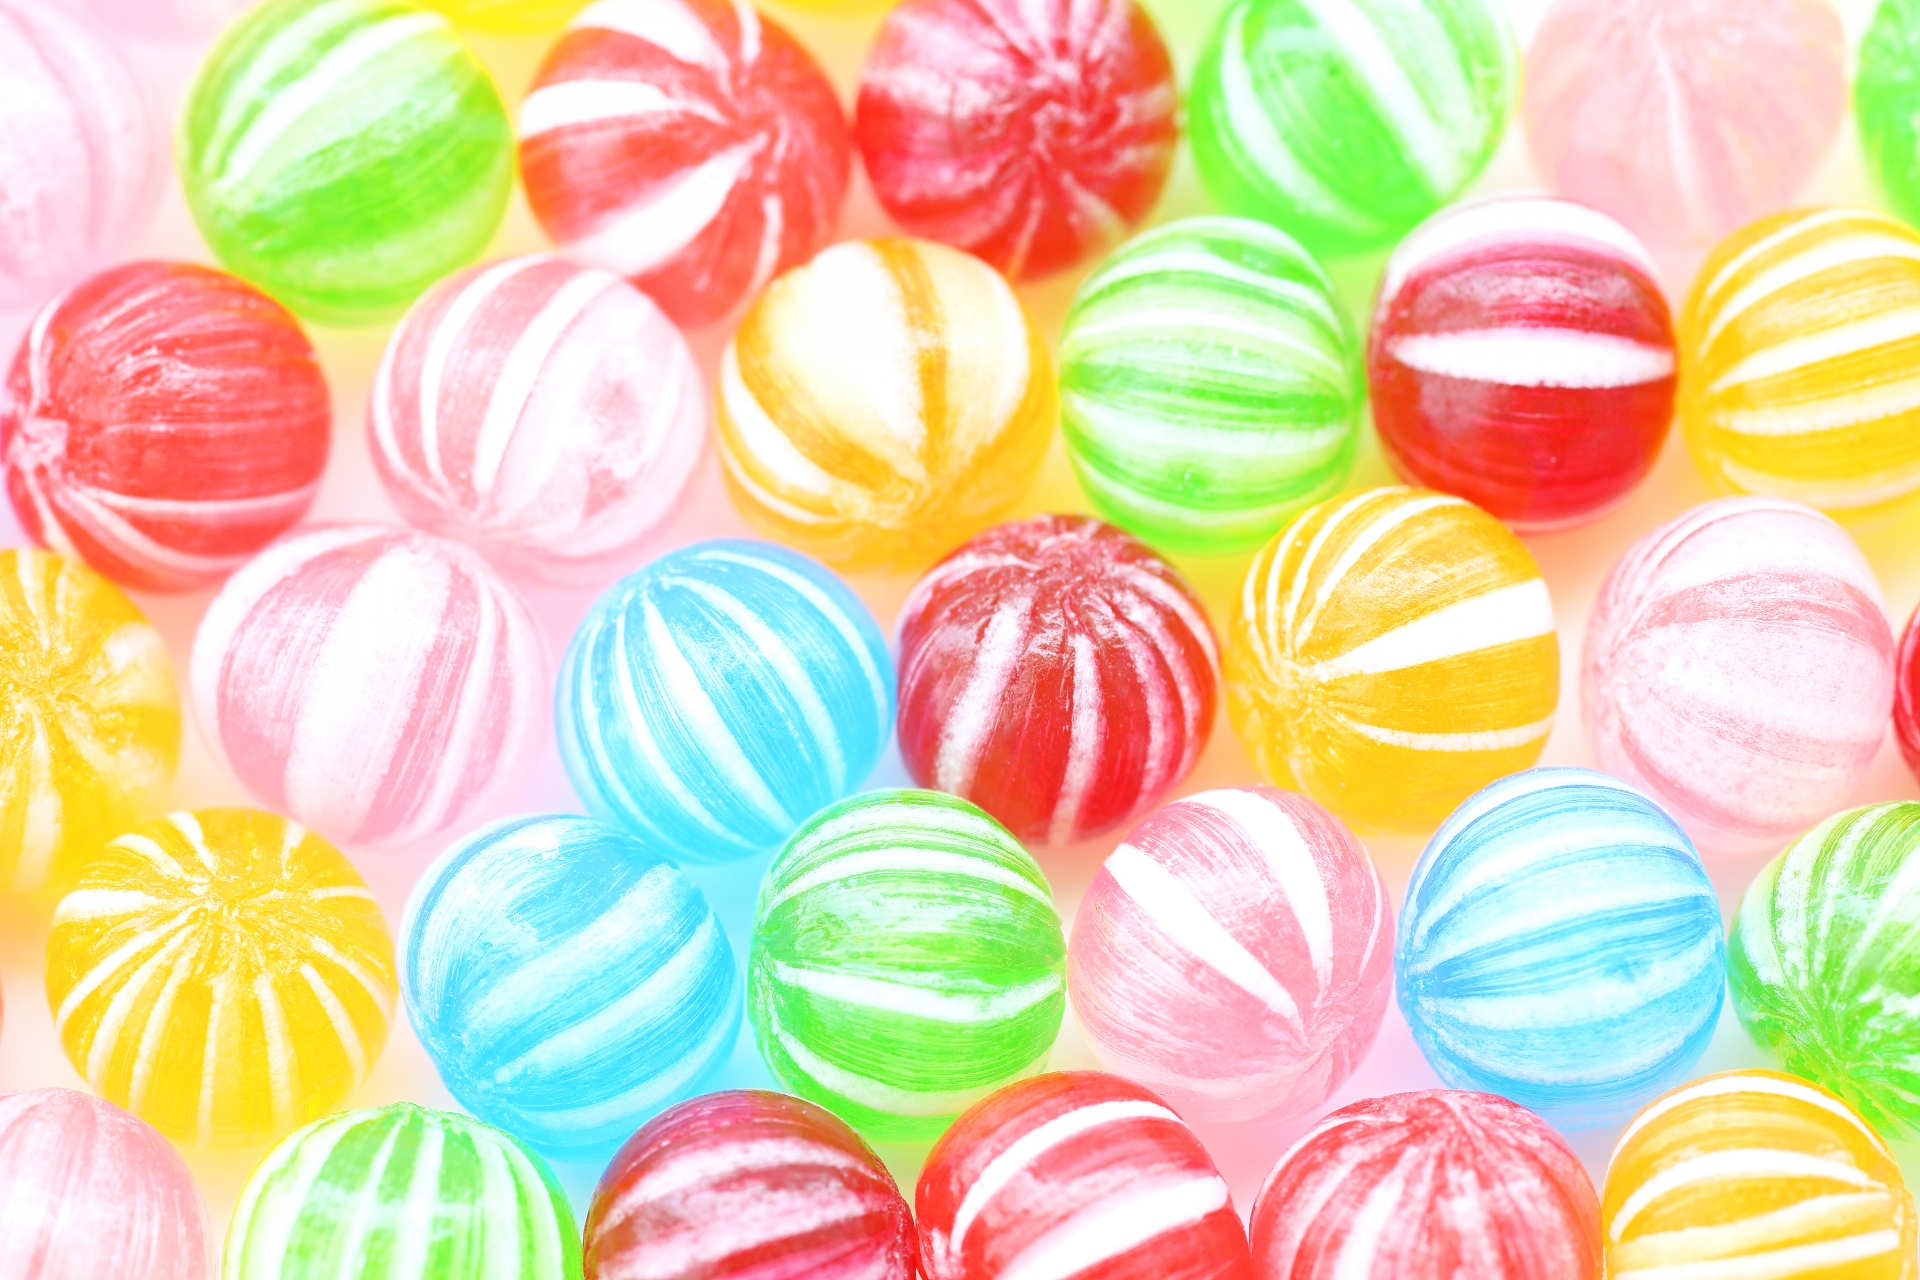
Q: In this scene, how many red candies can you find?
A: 9